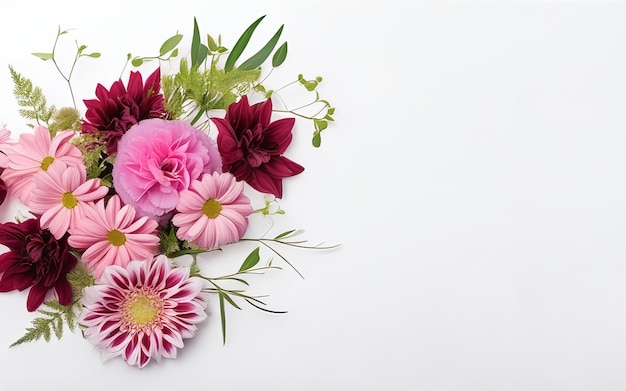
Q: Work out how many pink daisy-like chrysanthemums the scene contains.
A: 4